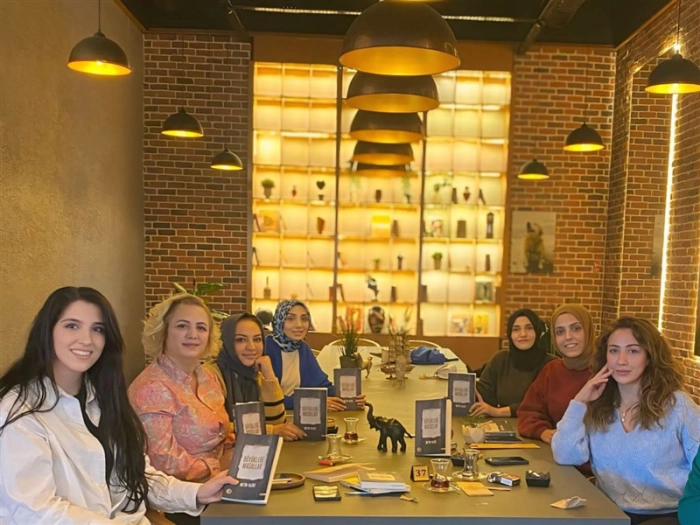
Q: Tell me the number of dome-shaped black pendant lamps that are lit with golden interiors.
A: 11